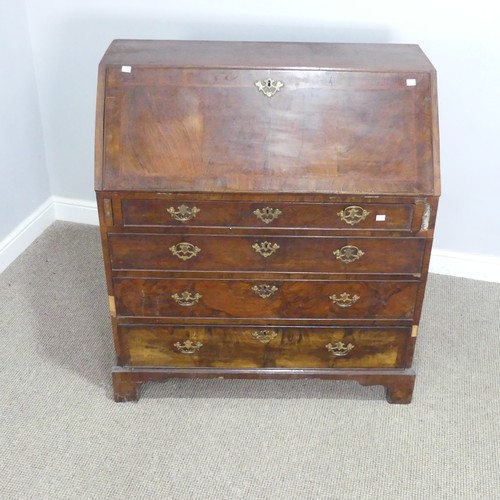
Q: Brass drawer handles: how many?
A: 8